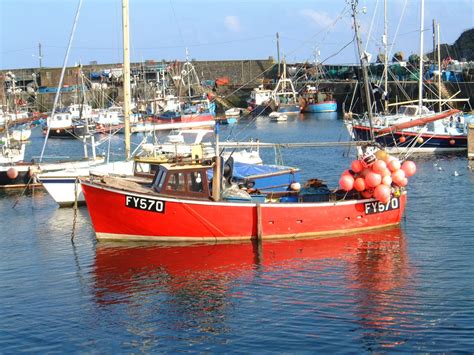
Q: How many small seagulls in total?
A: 3